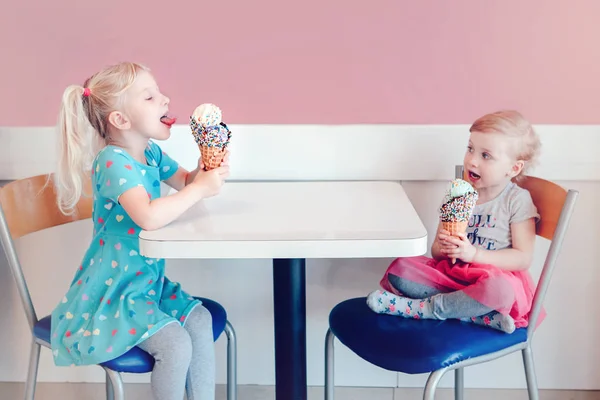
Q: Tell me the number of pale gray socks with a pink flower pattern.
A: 2